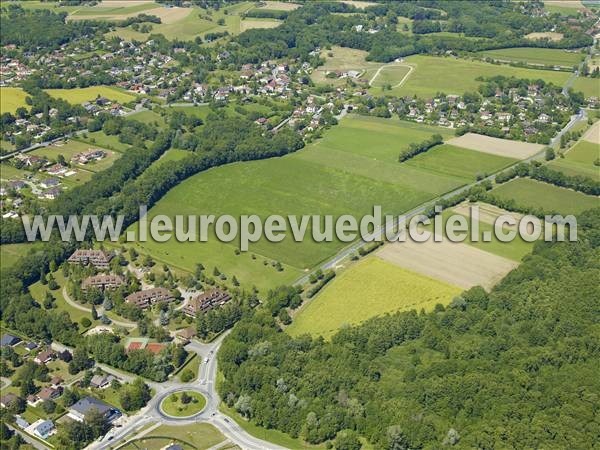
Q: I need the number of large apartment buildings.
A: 4